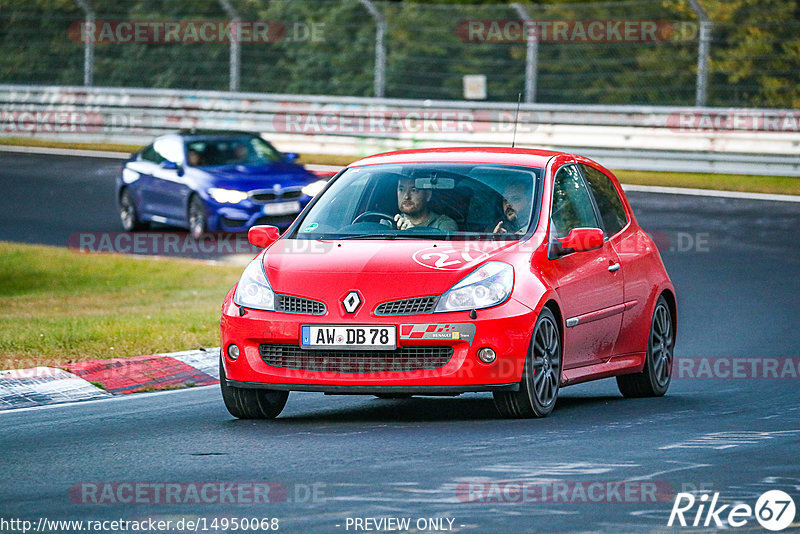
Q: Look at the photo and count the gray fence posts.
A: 5